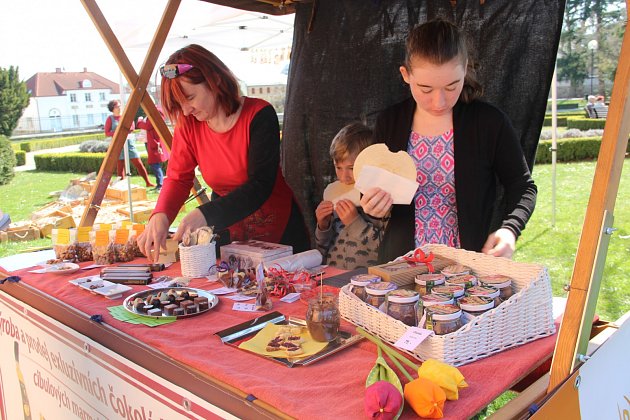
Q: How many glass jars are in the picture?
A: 13